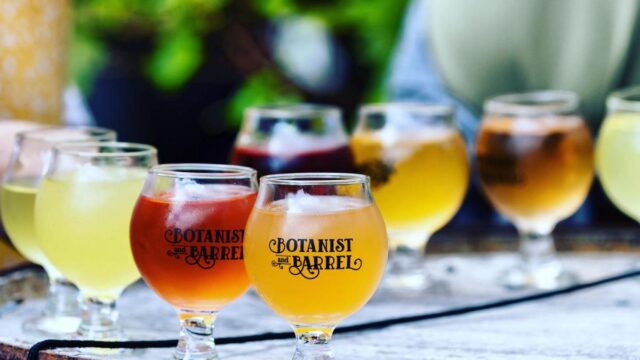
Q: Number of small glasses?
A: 8